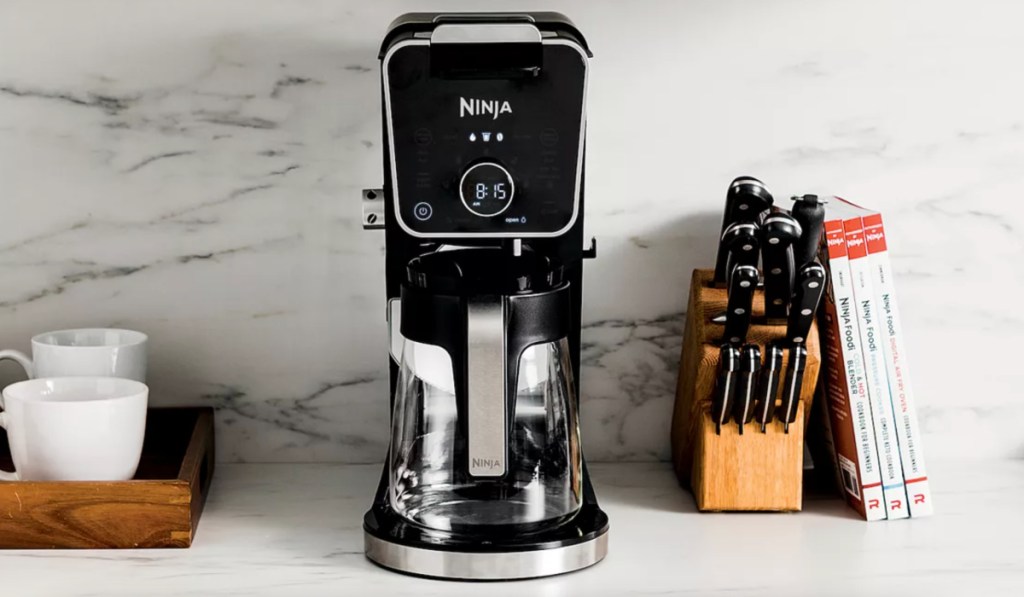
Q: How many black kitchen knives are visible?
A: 9